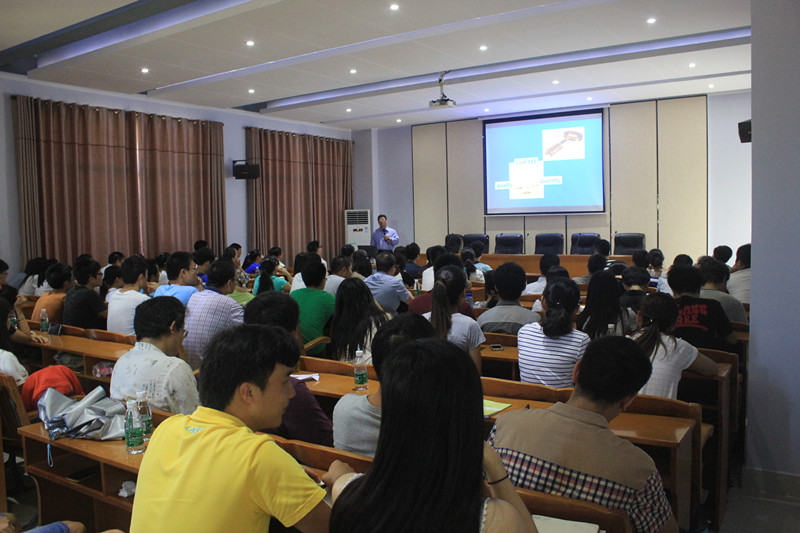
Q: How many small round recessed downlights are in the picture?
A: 14